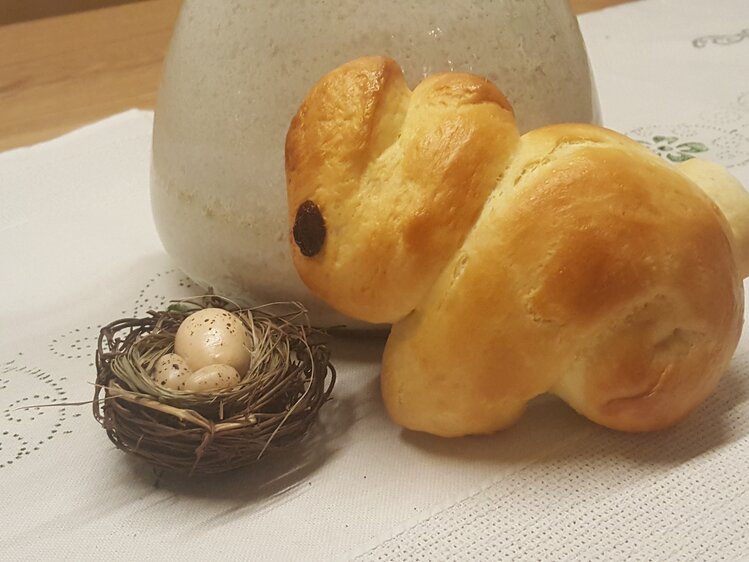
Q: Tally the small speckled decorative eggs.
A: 3